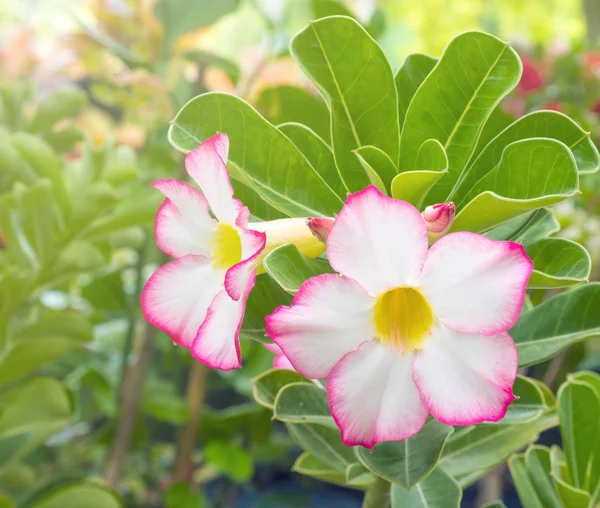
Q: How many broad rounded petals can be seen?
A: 10